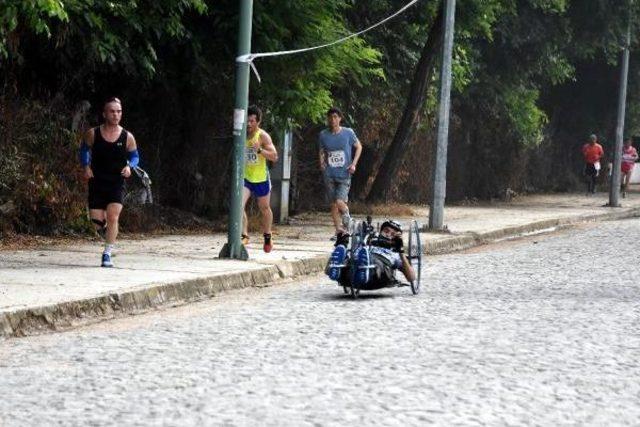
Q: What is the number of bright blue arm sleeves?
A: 2